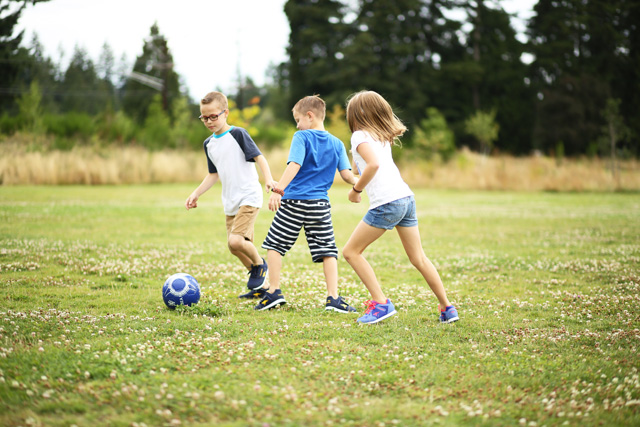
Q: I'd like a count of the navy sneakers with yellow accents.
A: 4